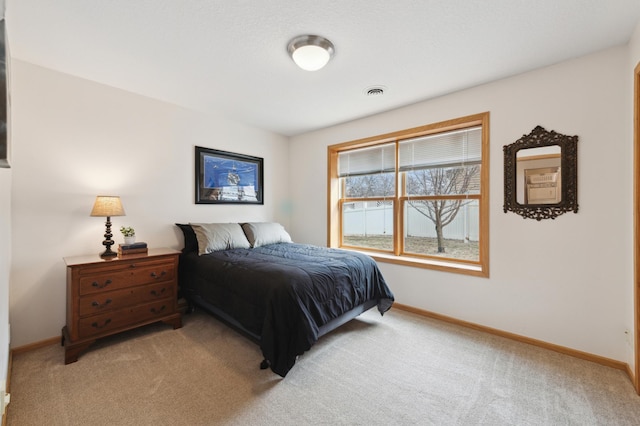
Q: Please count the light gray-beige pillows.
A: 2